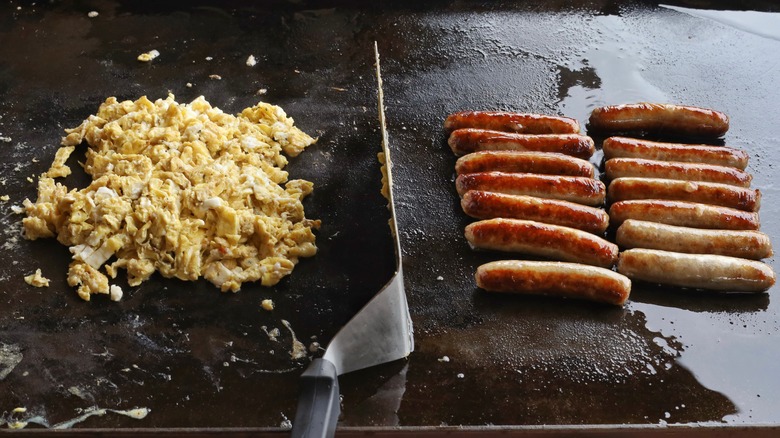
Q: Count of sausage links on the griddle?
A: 14